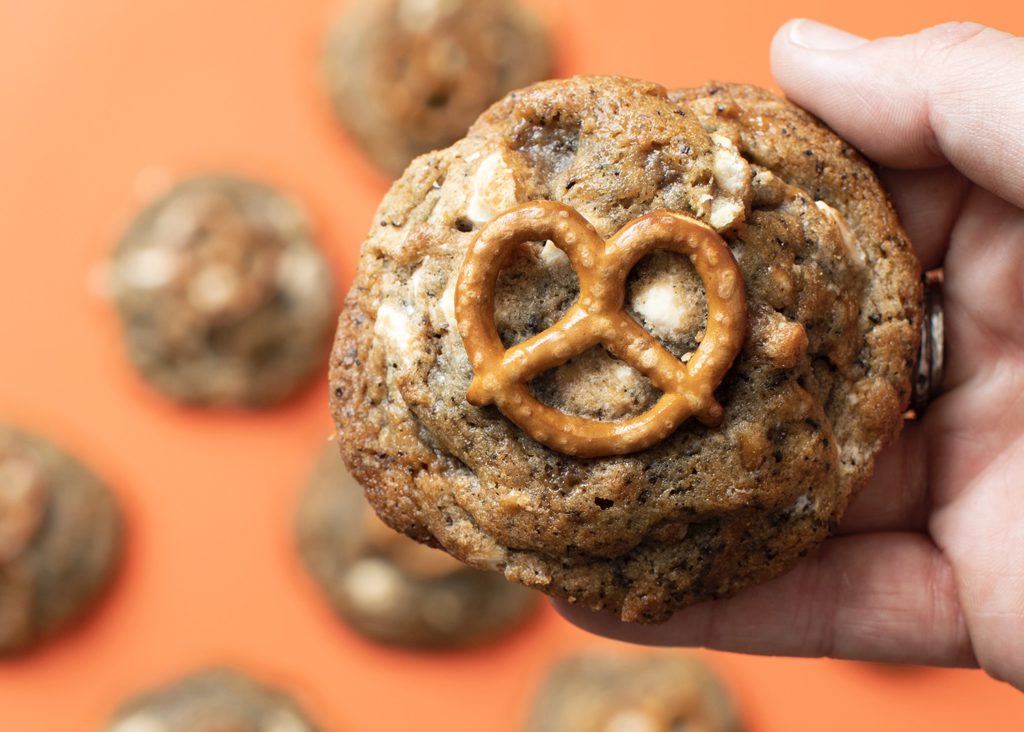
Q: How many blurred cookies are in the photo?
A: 6